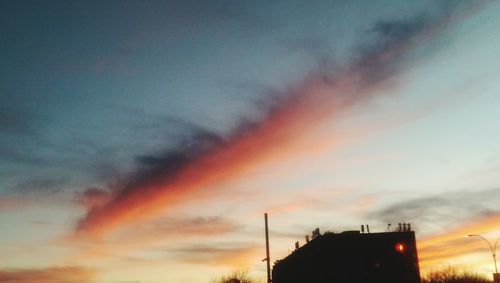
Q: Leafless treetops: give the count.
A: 2